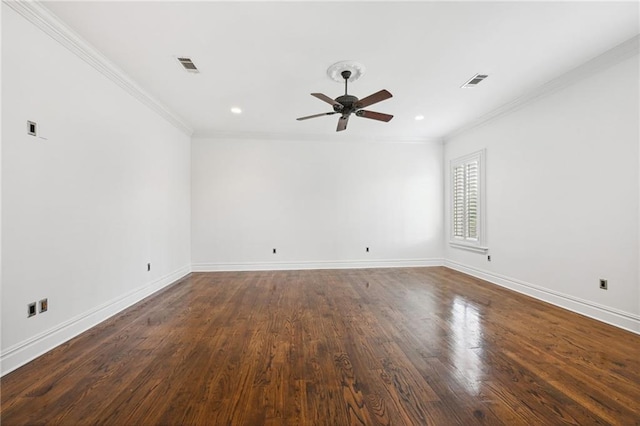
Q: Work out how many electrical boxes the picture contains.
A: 8